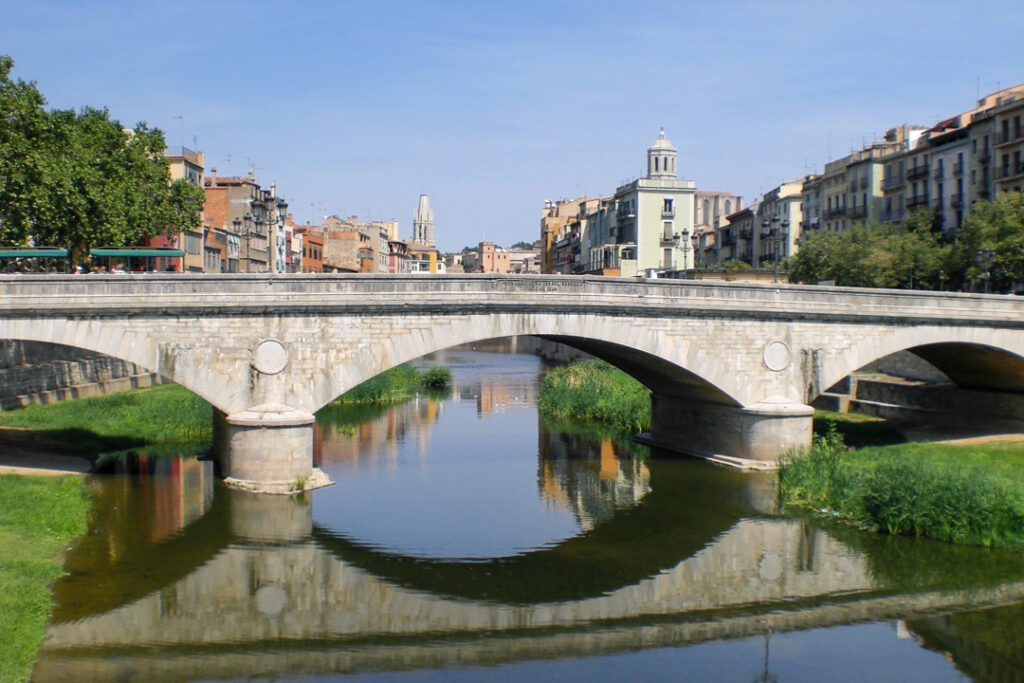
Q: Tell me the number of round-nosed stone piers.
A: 2